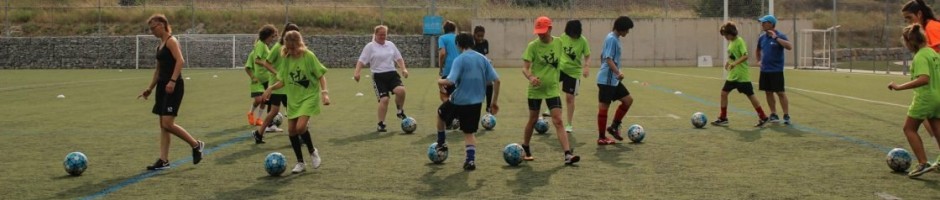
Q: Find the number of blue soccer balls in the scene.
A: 10